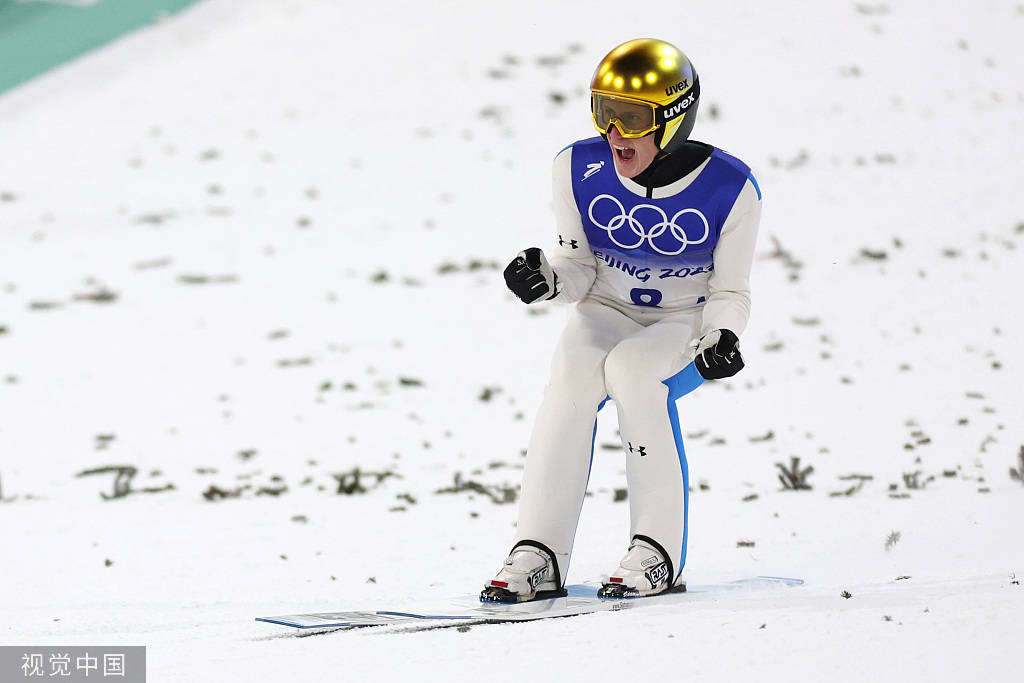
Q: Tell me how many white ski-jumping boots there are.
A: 2